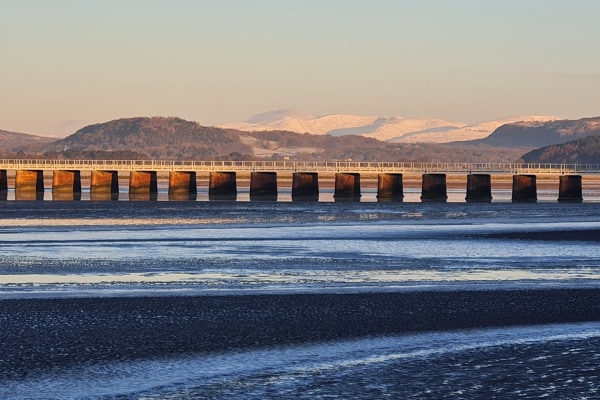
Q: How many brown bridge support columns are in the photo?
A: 15